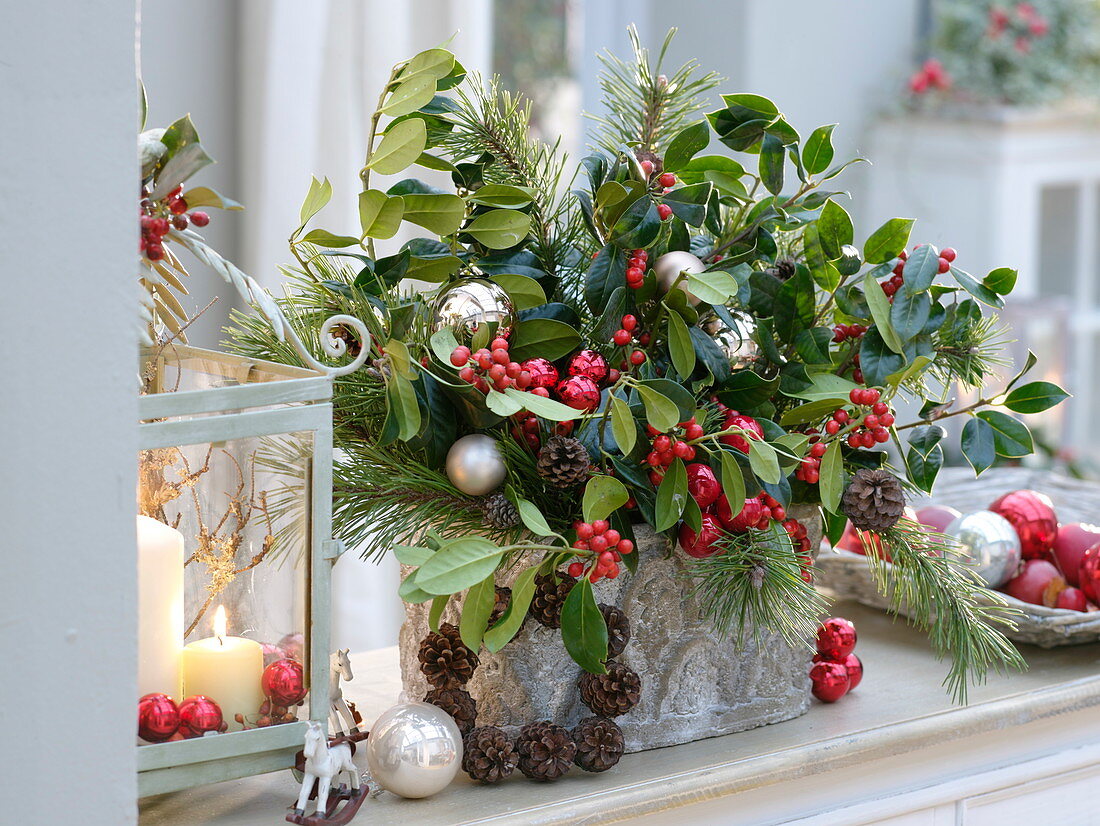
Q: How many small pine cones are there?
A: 12